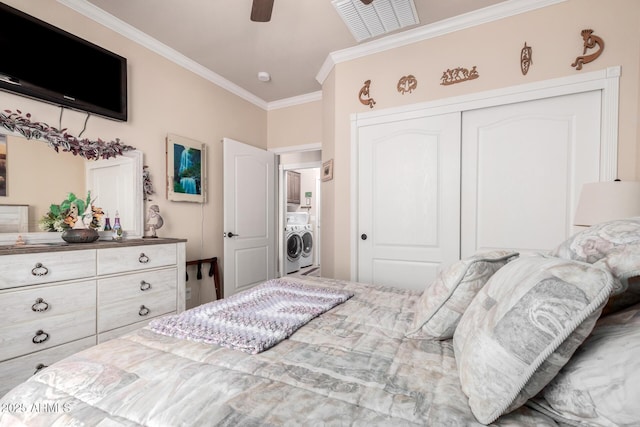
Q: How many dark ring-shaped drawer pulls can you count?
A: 7